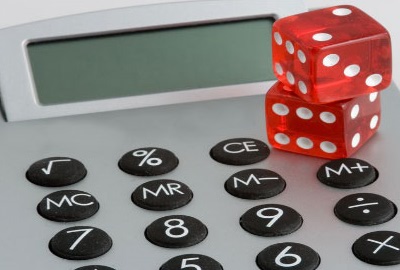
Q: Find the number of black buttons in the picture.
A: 15